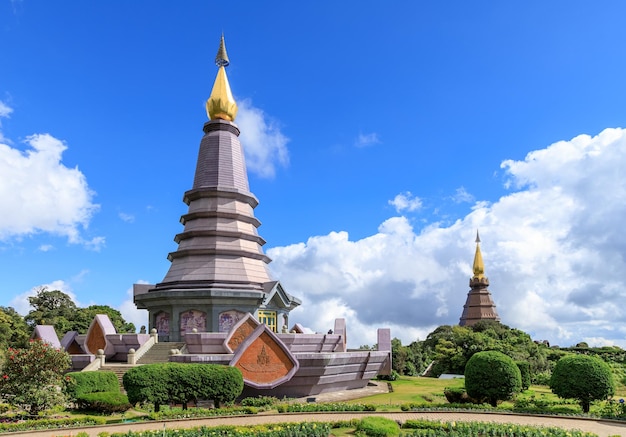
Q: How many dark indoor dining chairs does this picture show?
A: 0